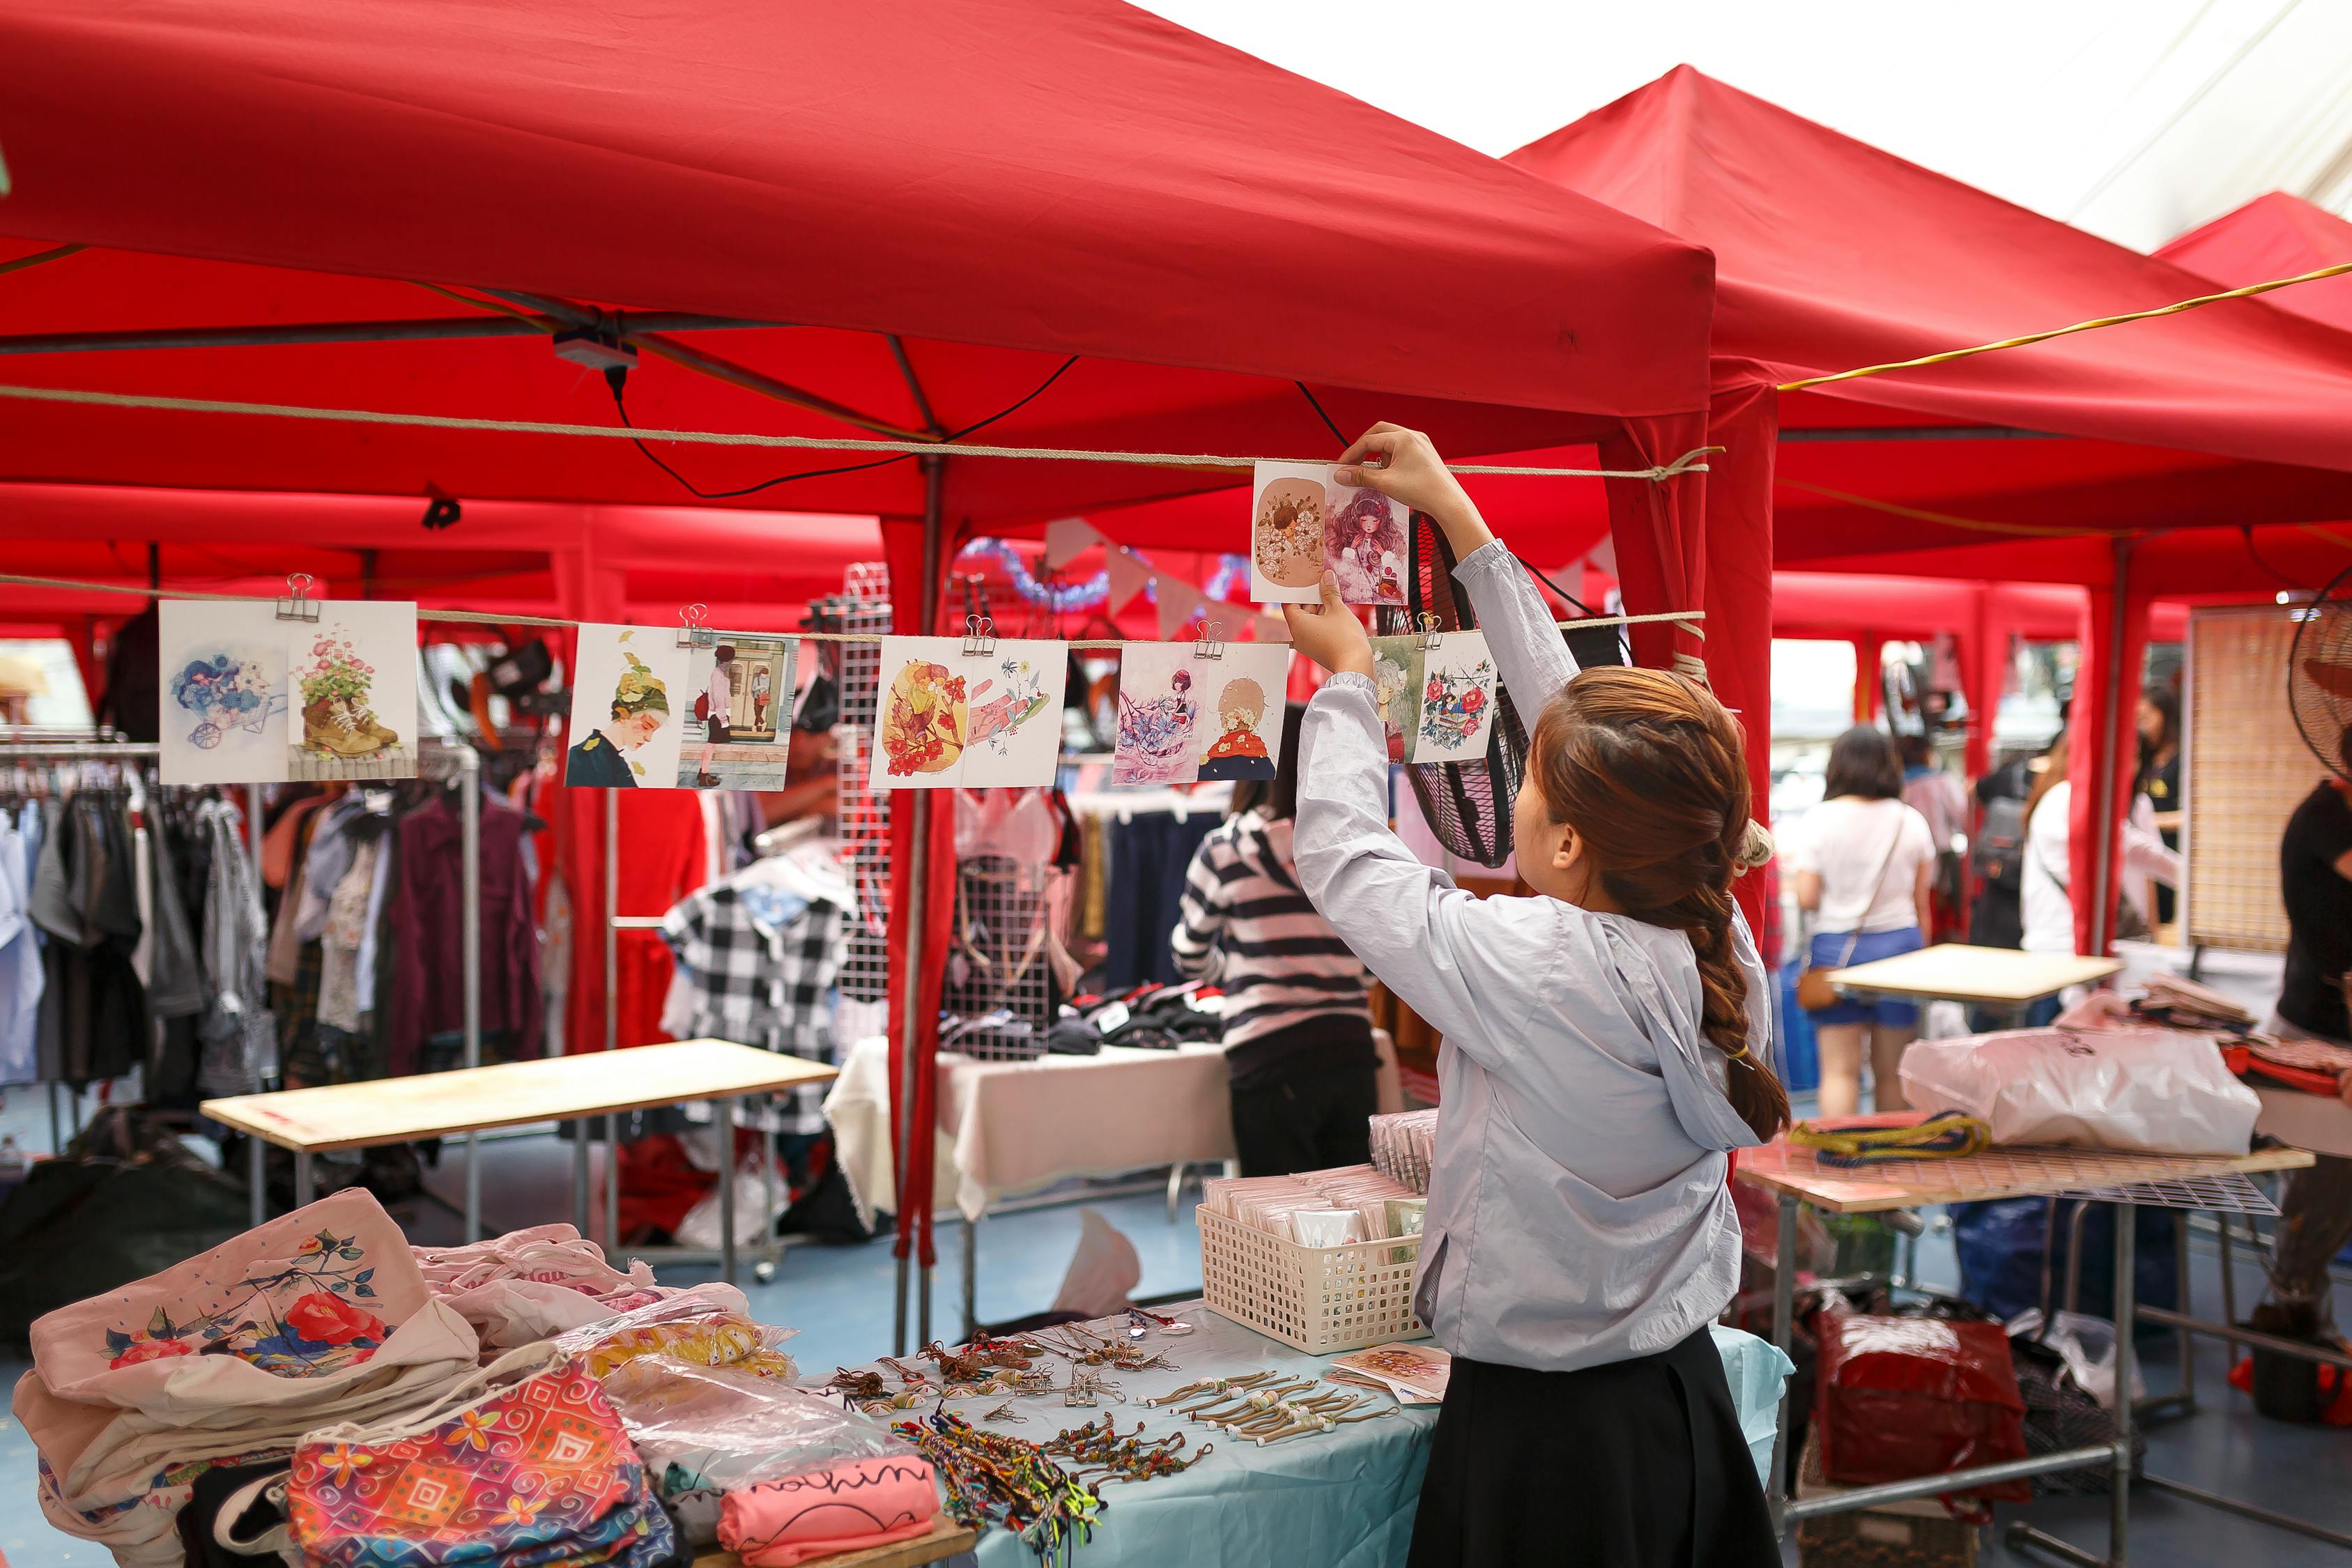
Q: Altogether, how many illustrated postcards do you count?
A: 12